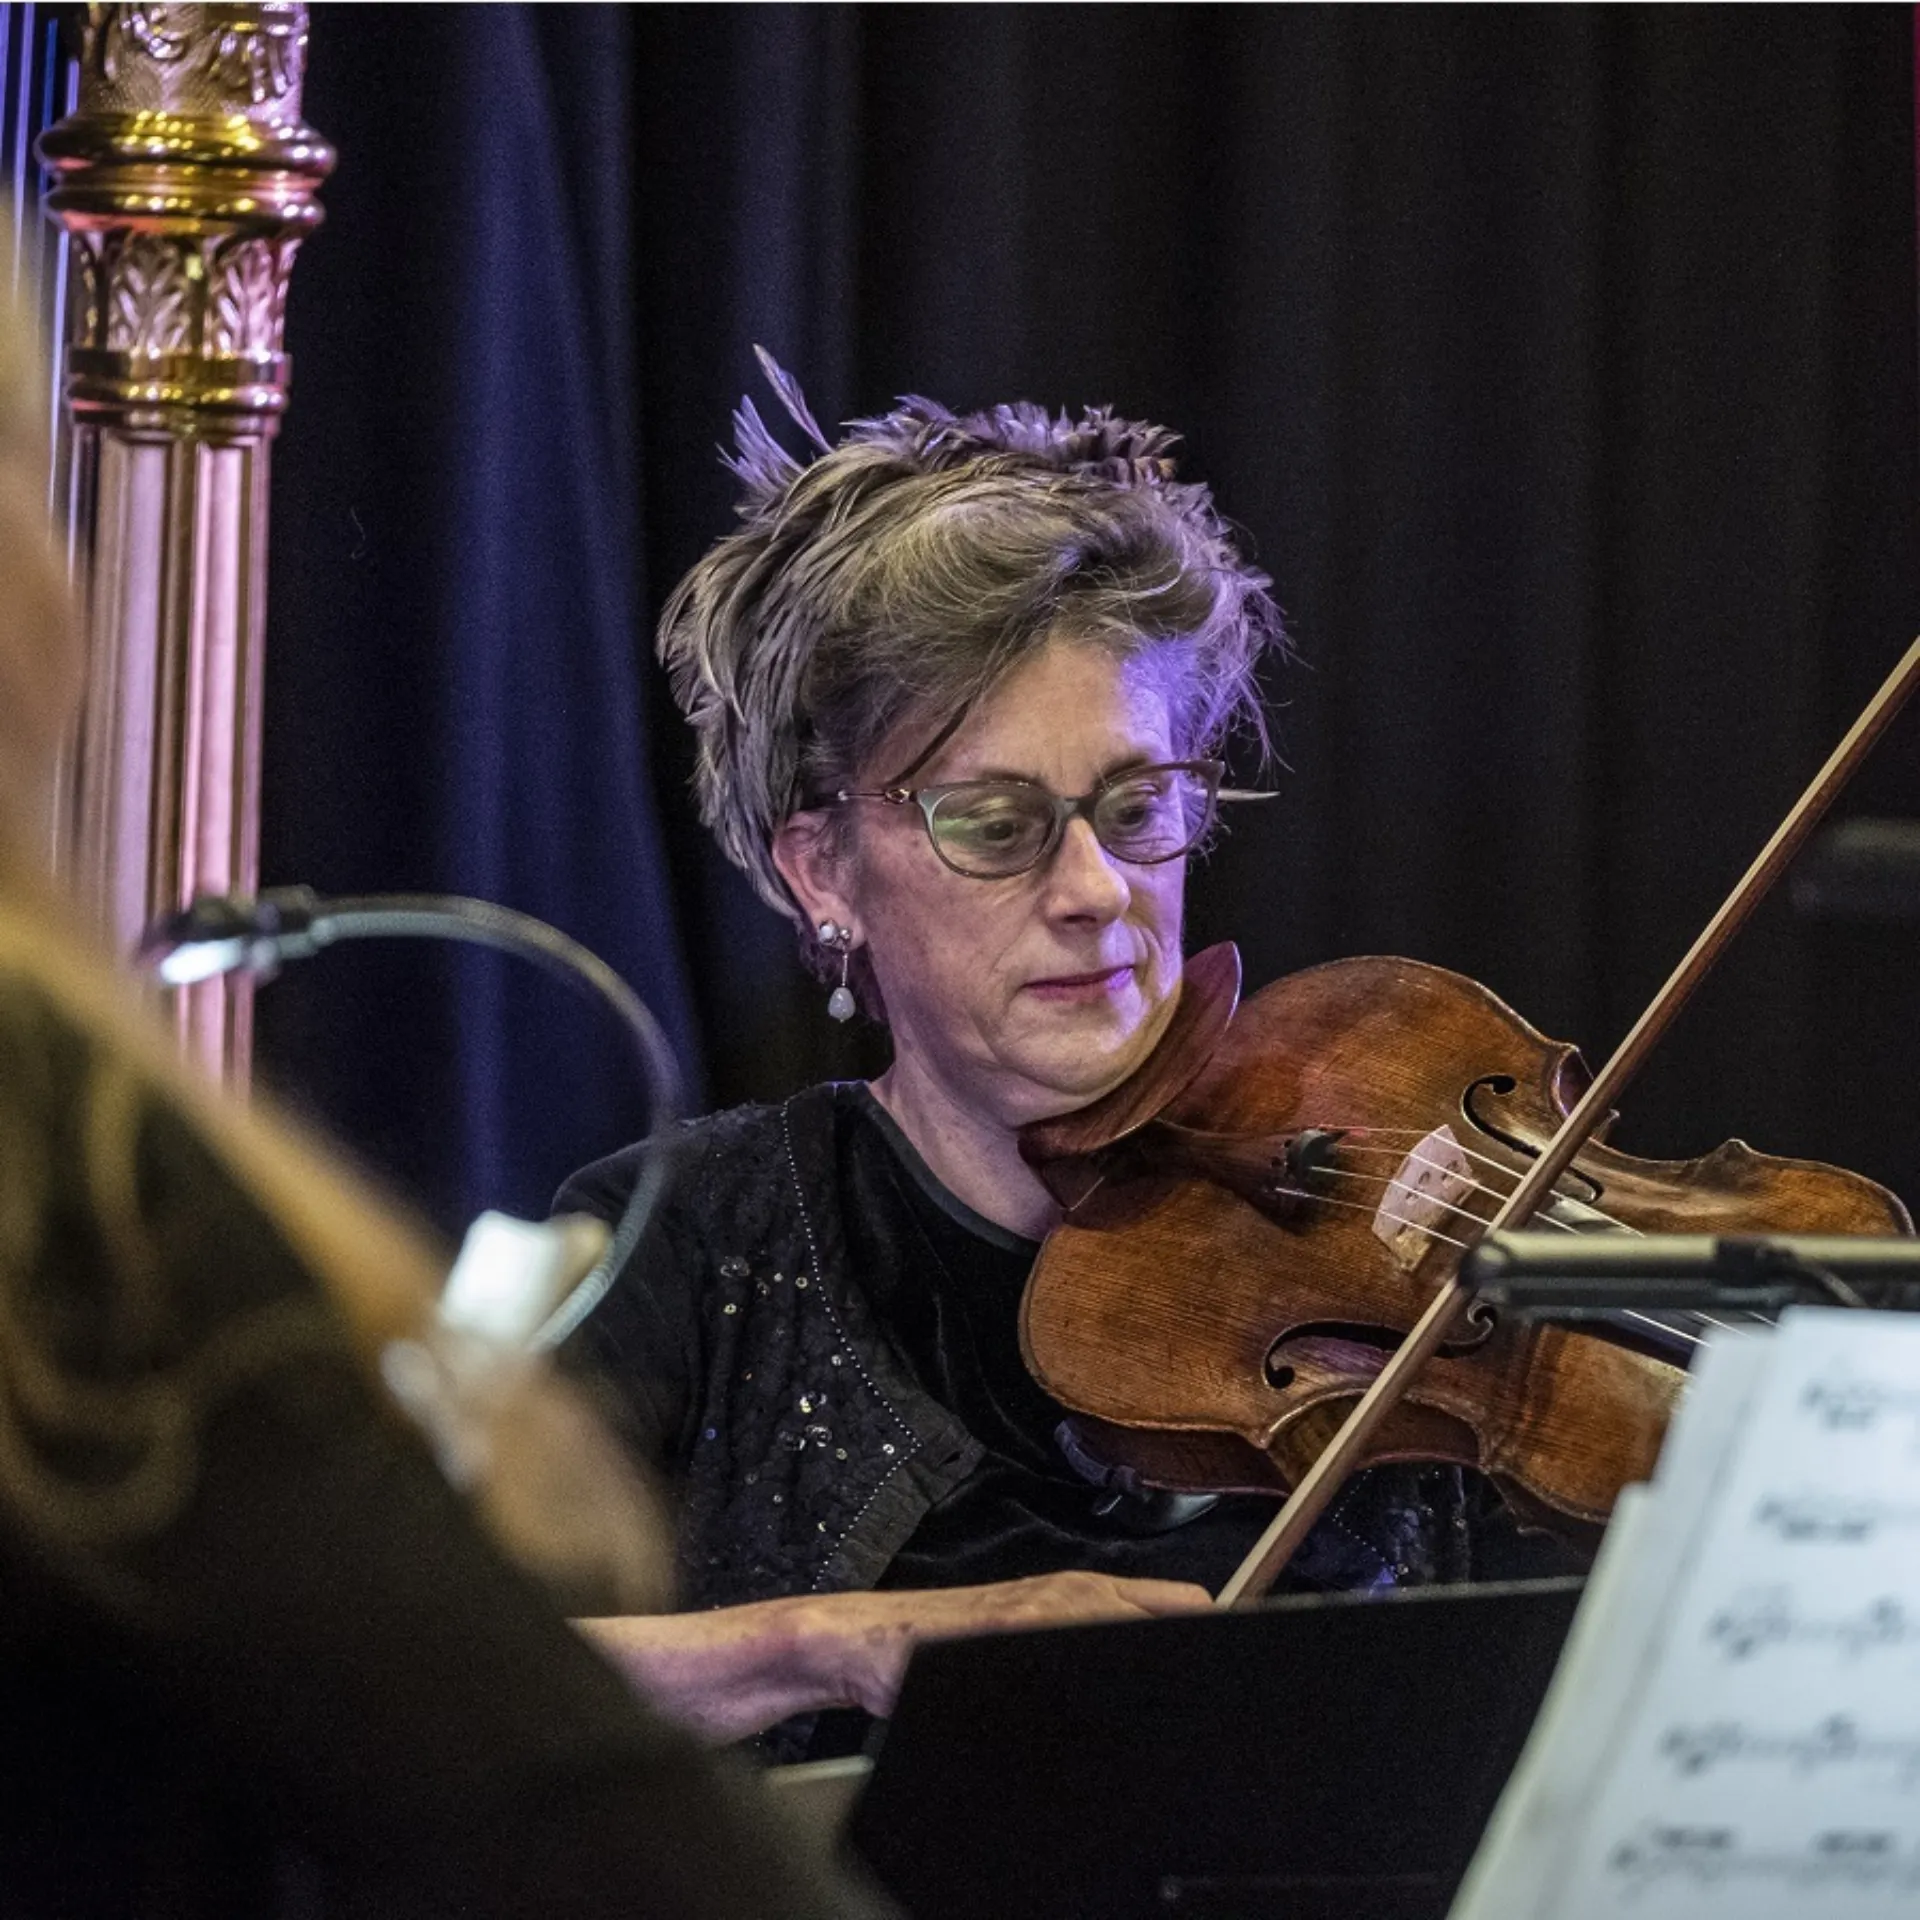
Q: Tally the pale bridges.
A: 1